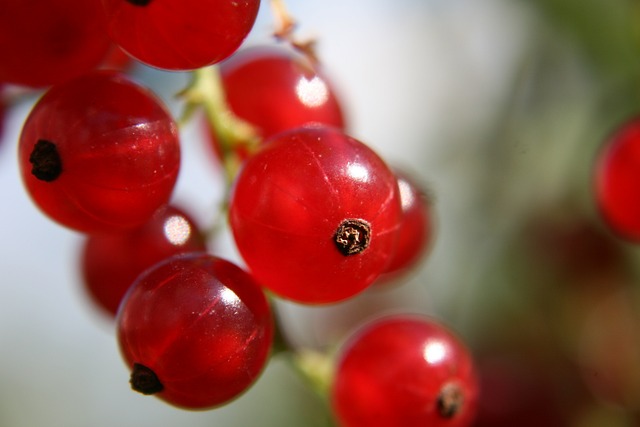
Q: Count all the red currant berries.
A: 10